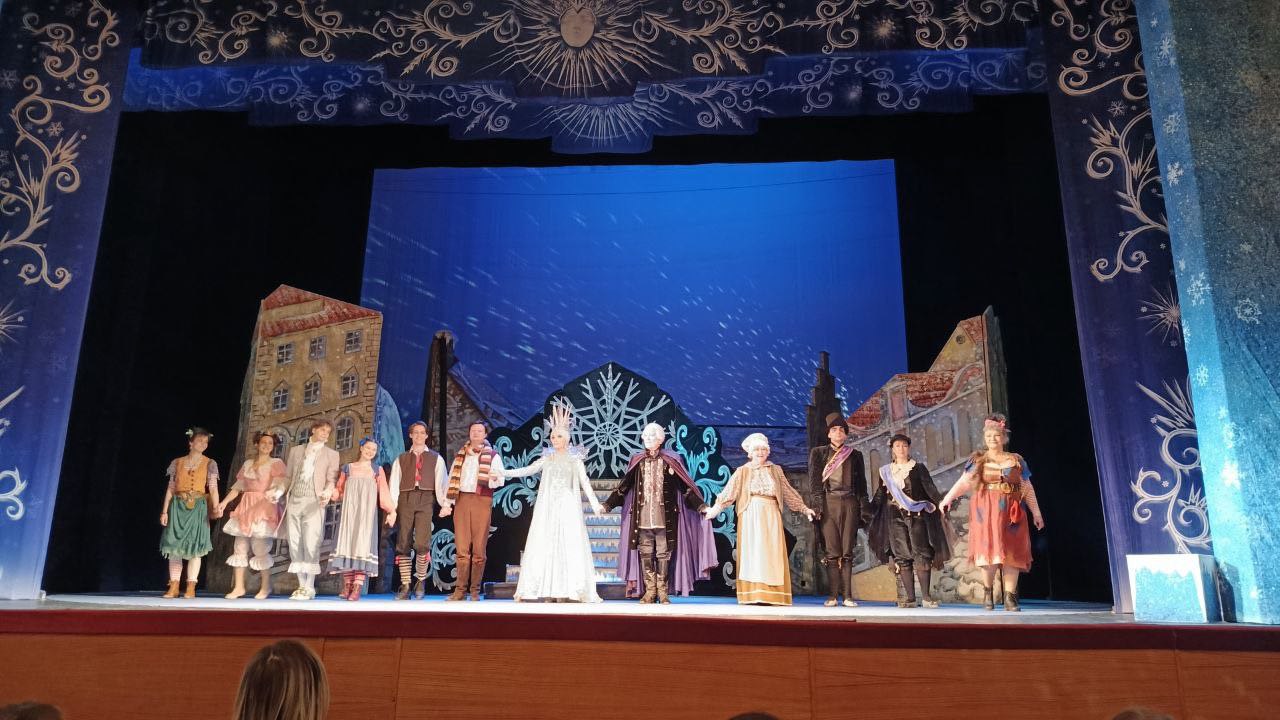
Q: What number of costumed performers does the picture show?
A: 12